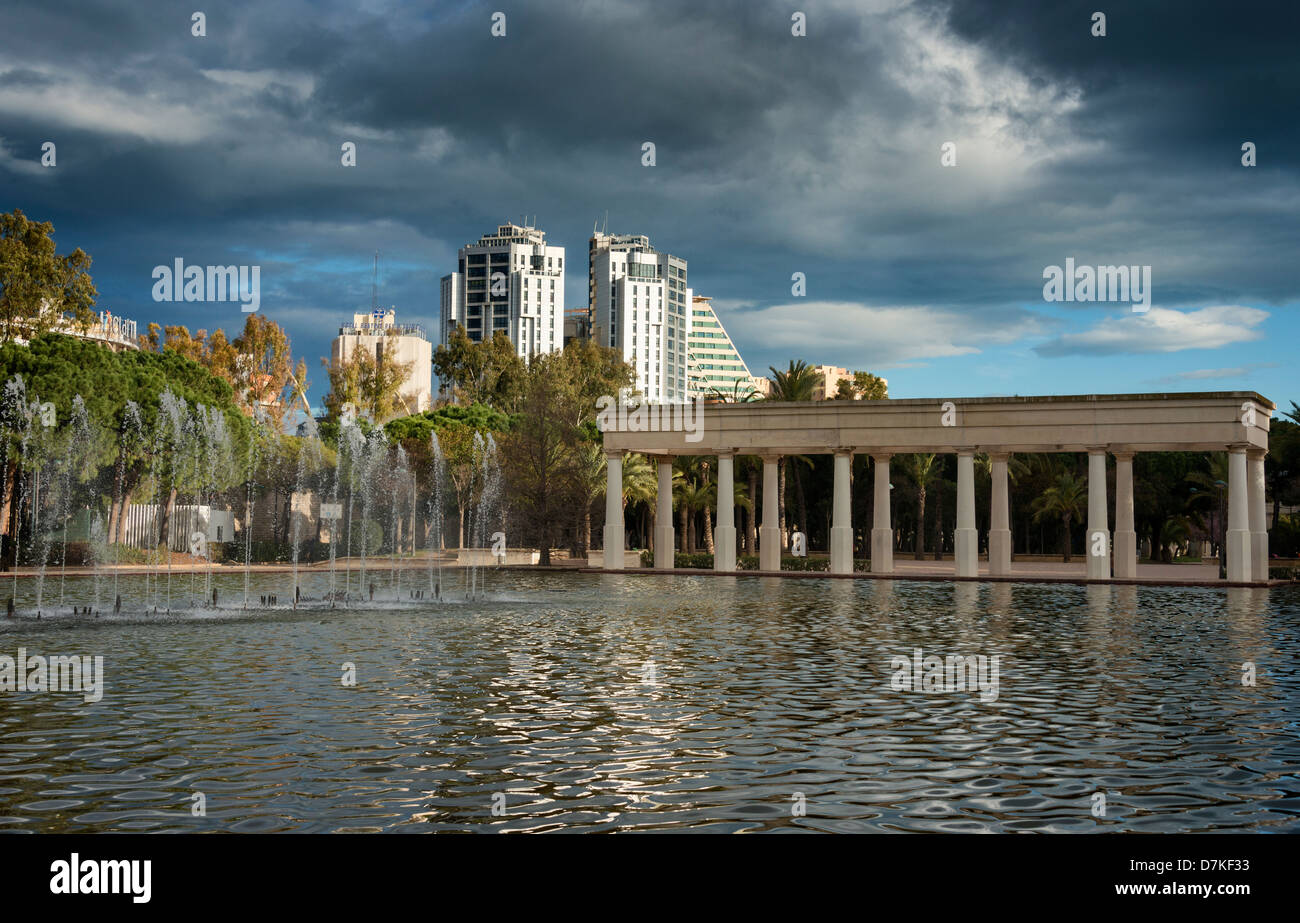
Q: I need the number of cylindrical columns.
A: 12